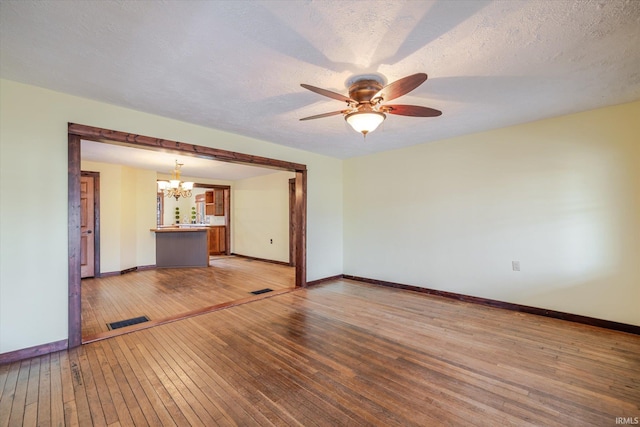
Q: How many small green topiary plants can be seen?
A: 2